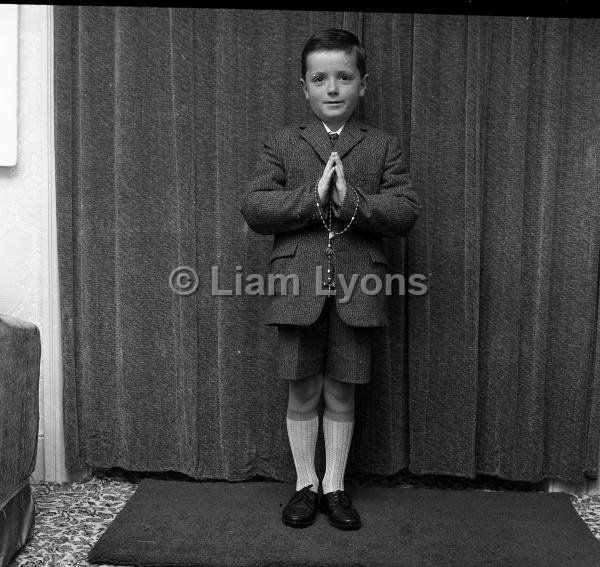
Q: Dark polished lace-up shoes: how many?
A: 2